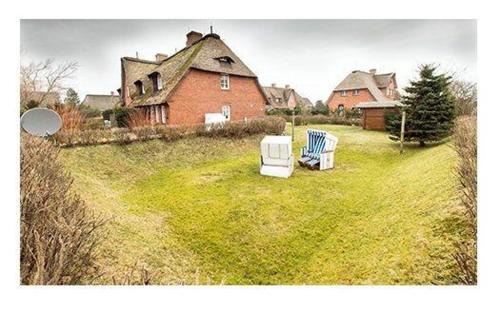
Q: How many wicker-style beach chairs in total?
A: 2